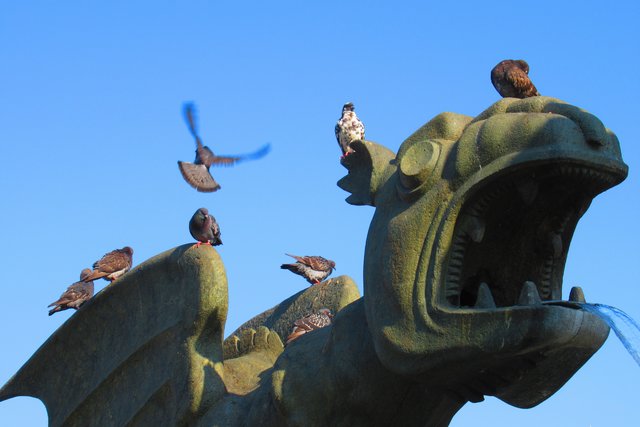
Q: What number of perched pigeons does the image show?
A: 7